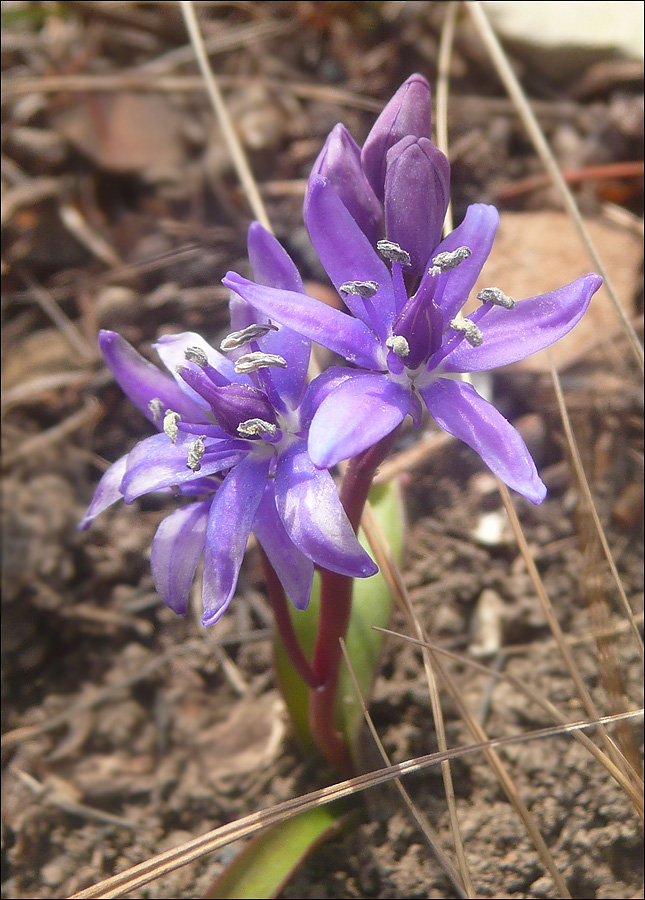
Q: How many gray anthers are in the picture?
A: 13